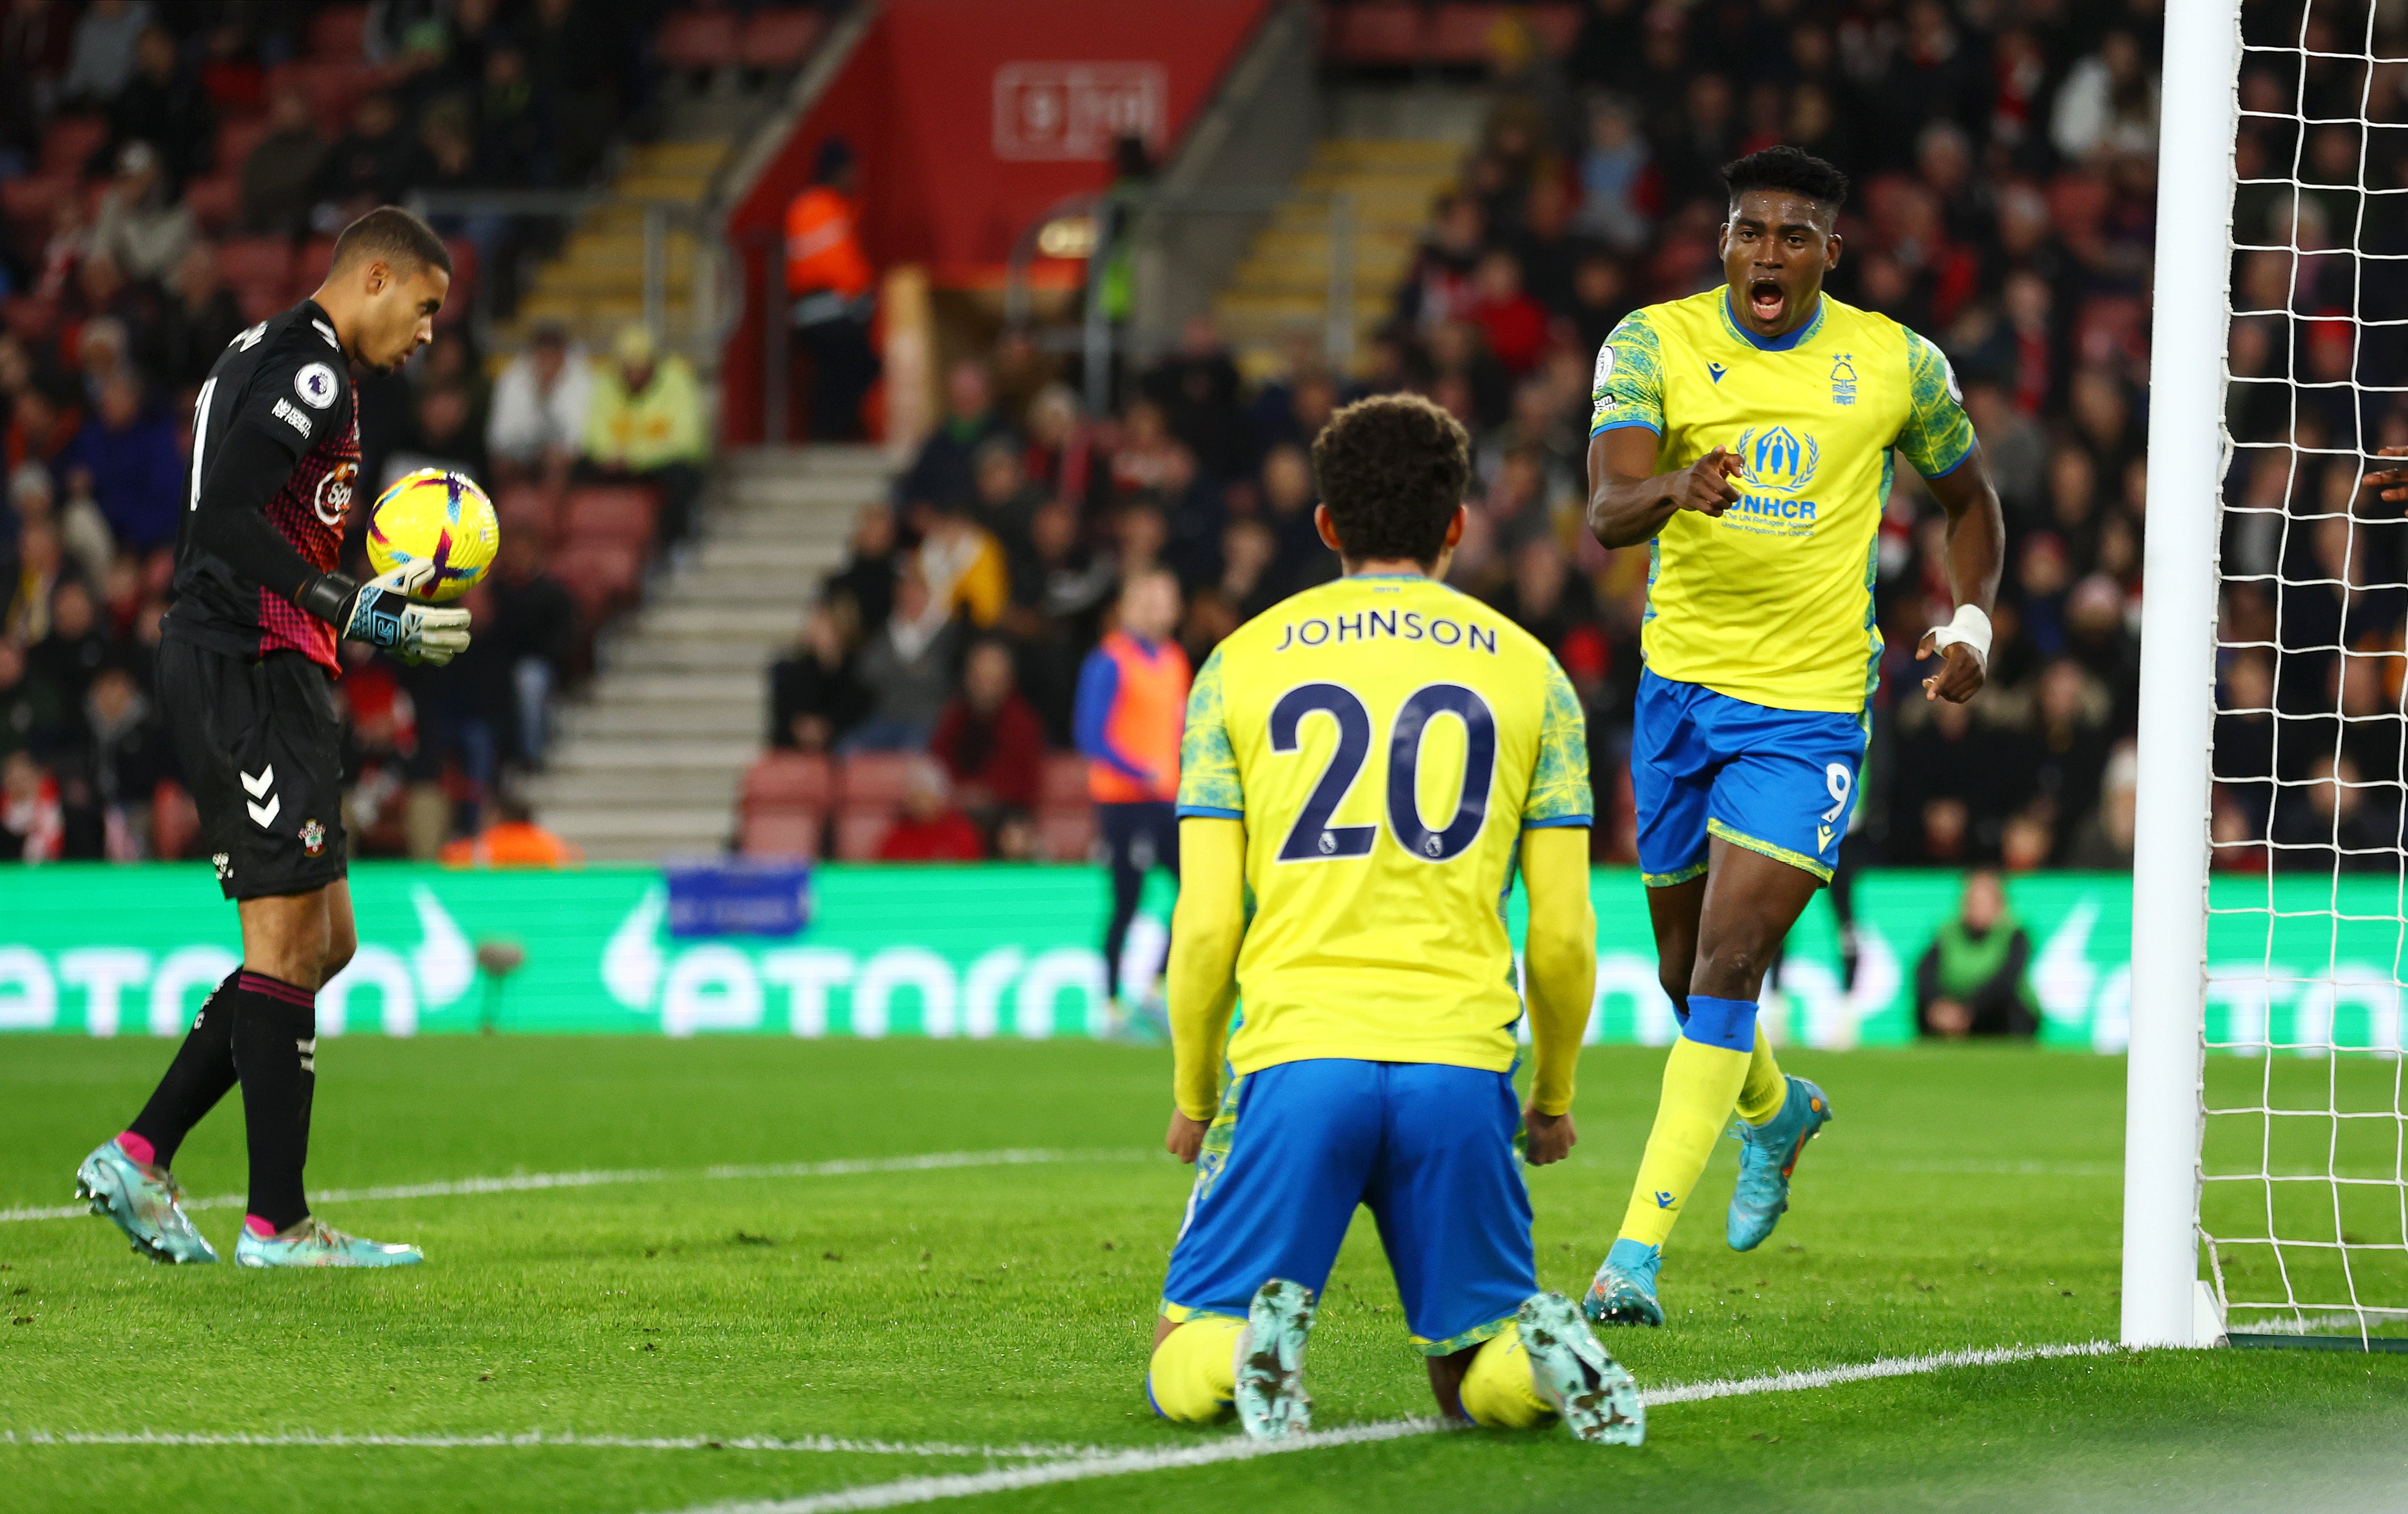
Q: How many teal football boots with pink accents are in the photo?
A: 2